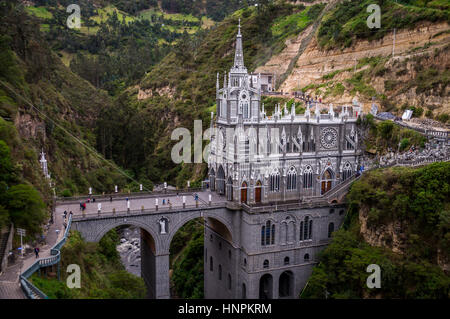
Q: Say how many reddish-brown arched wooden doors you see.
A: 3